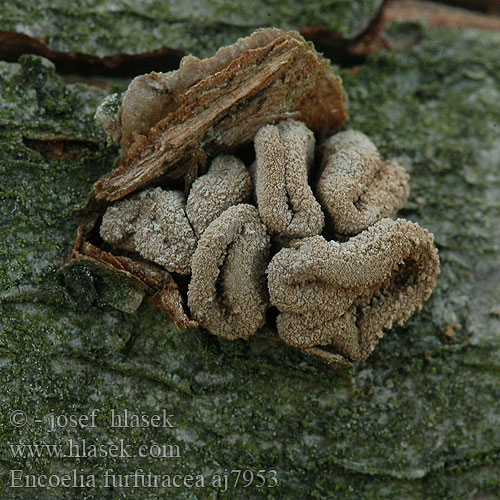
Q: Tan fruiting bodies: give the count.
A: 6